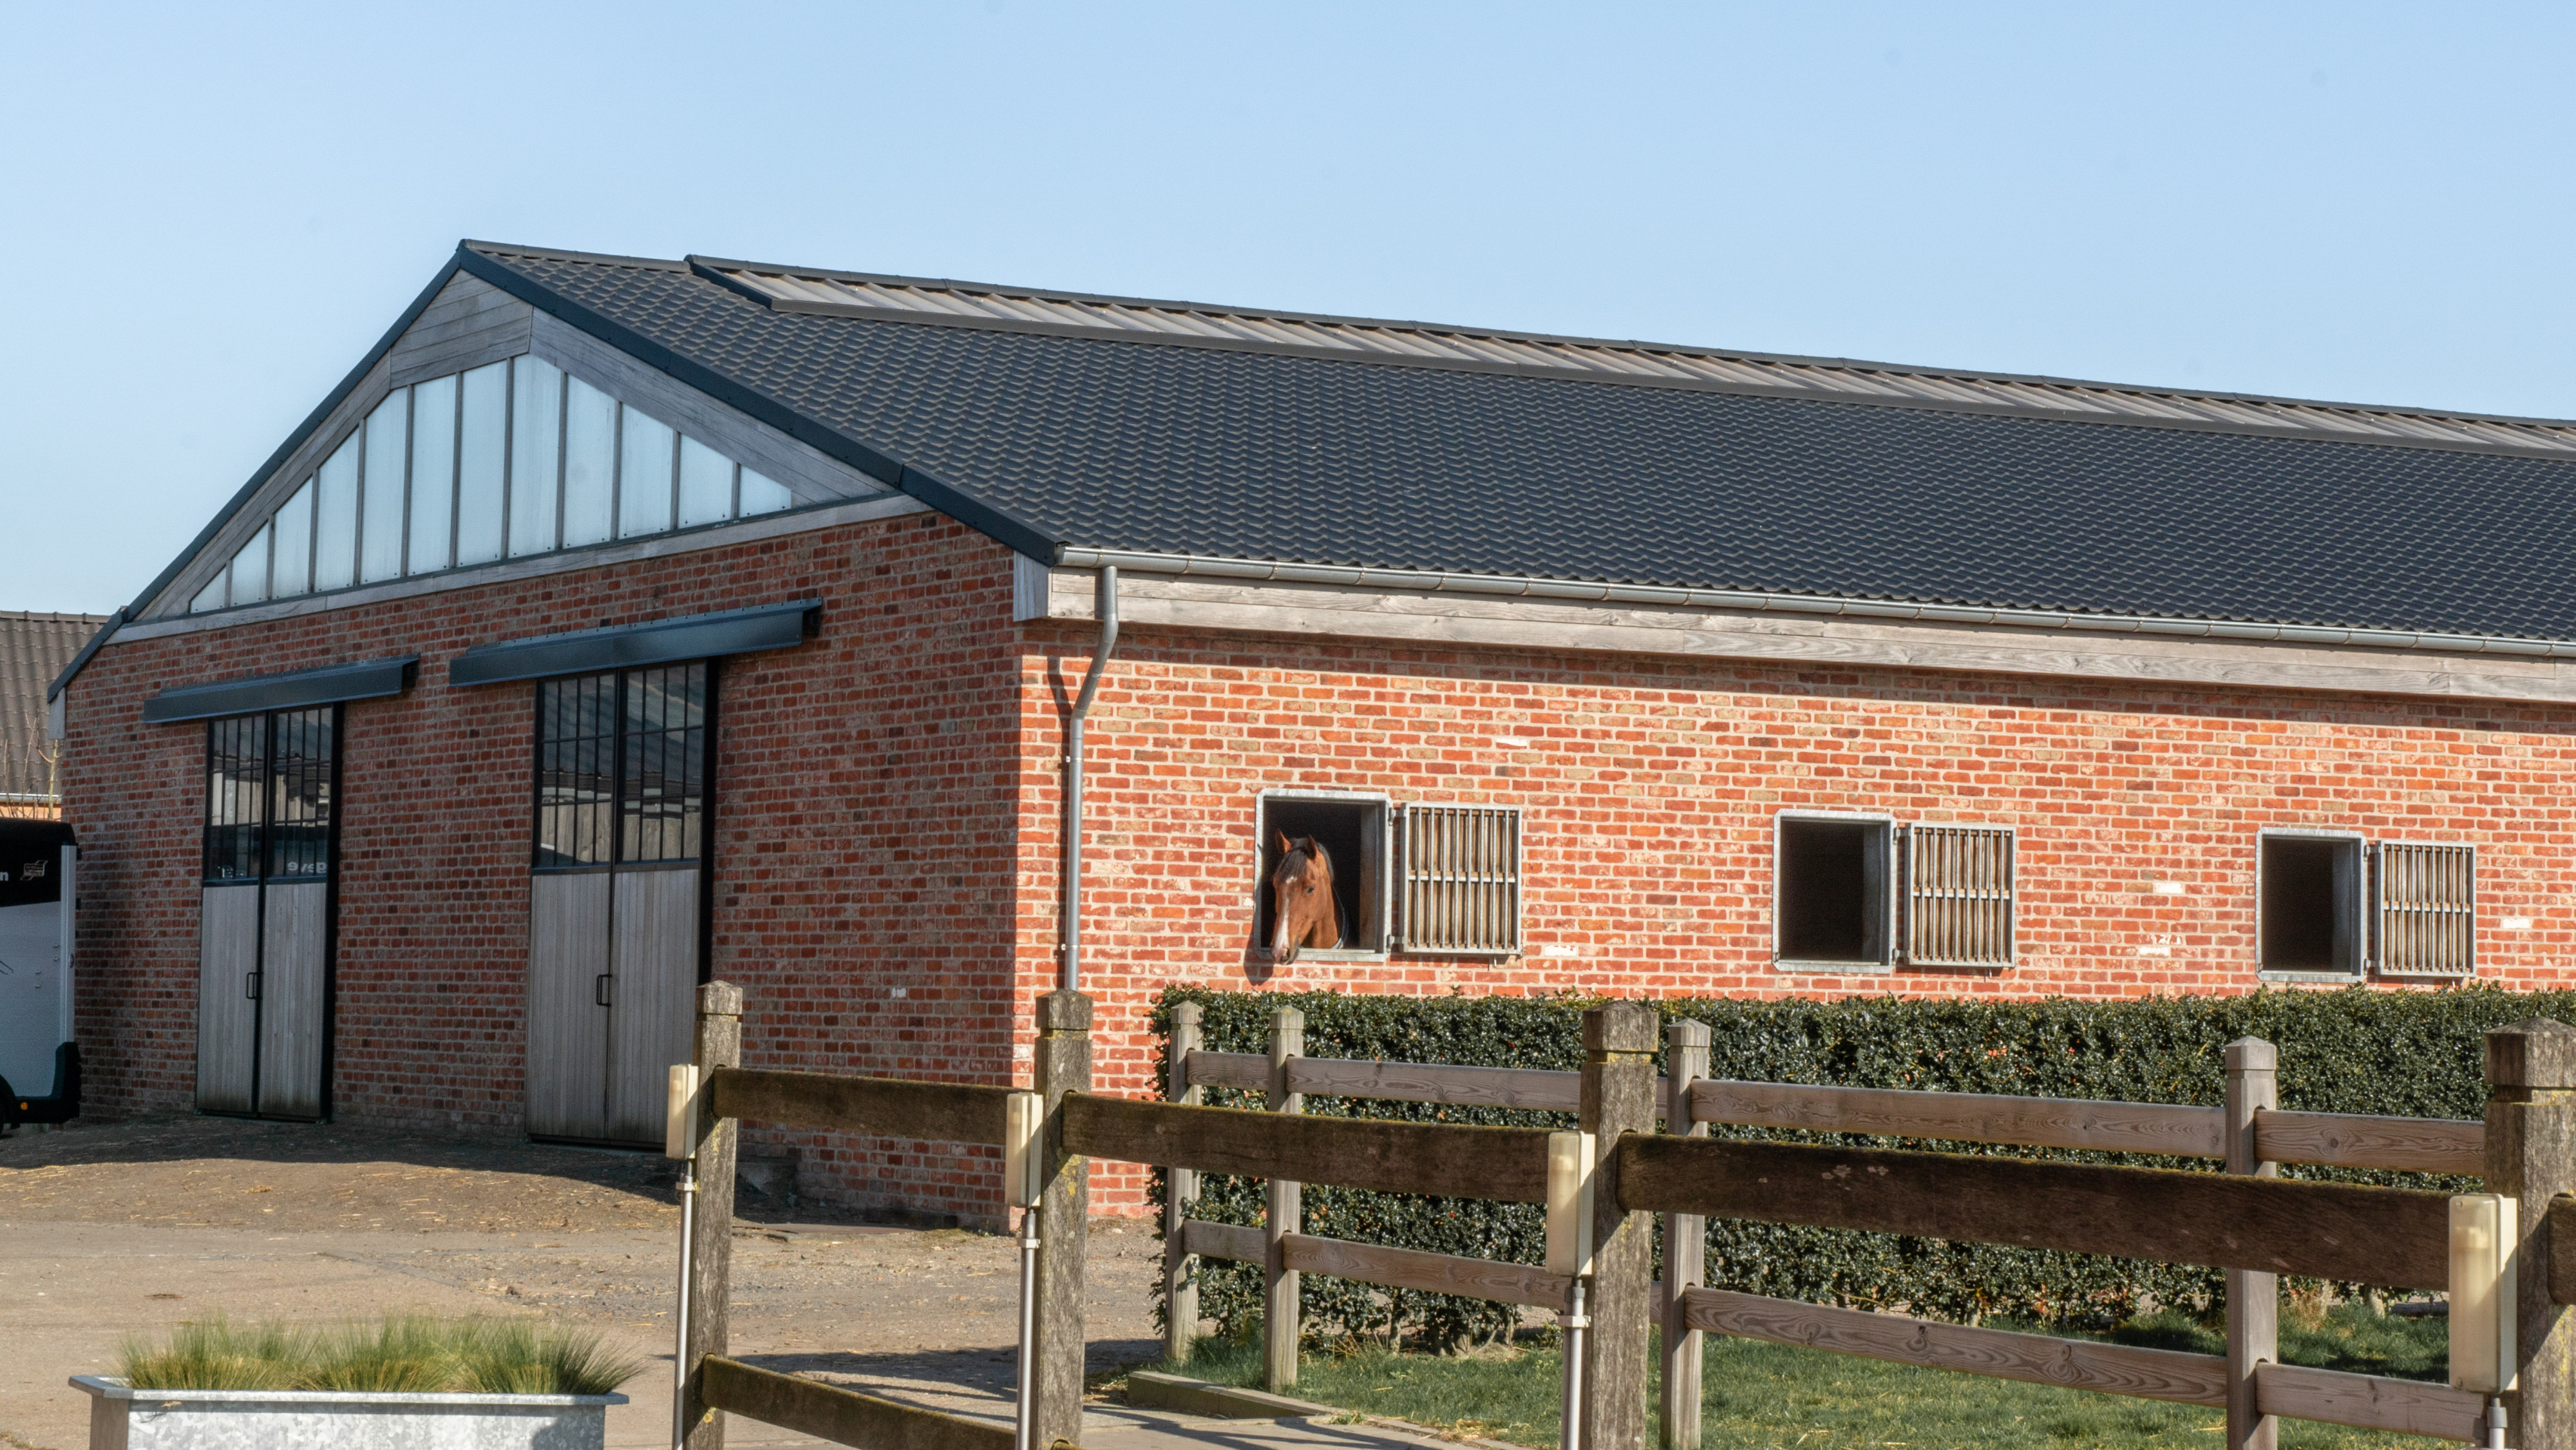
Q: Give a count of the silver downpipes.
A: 1